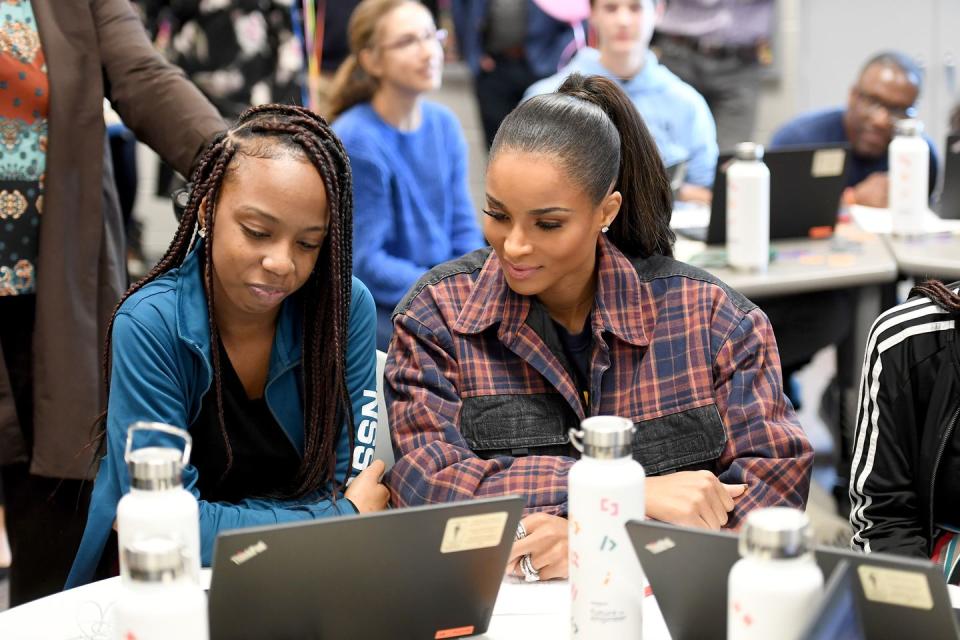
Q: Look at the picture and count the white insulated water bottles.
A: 6